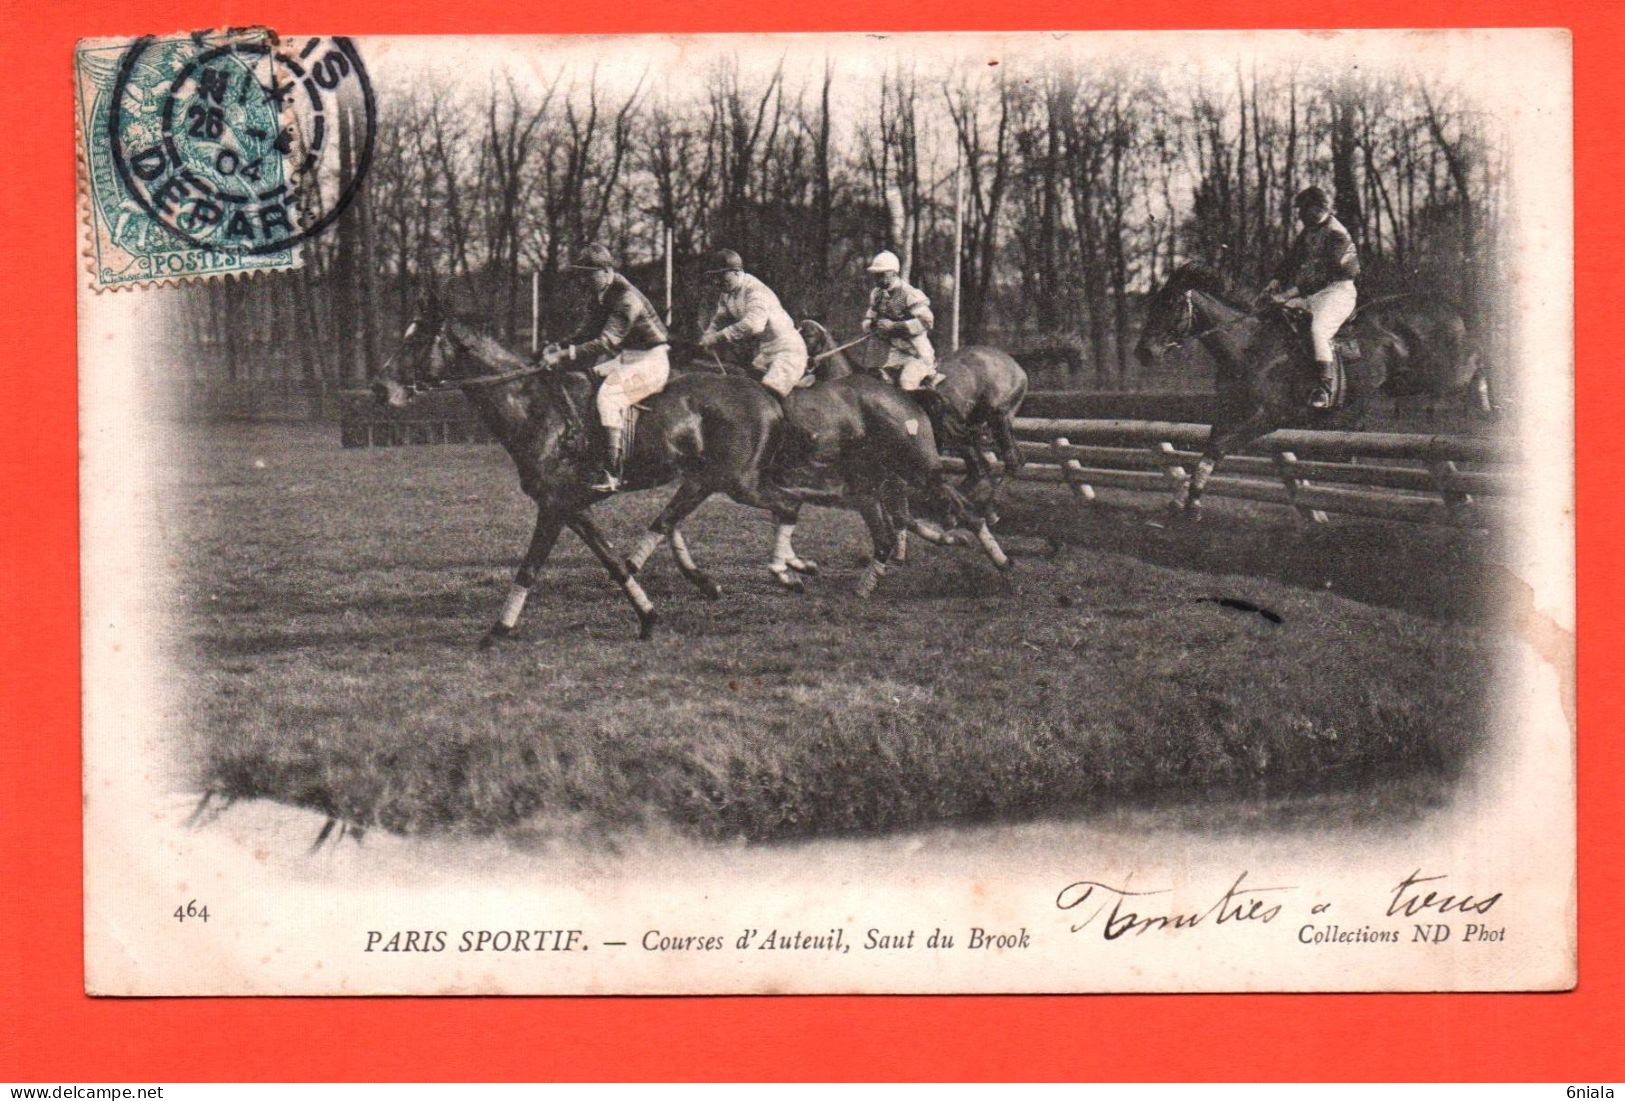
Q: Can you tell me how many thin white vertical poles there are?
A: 3